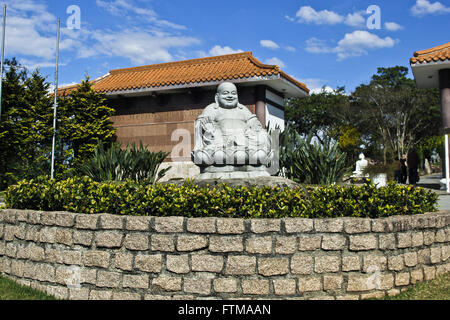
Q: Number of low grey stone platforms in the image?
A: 1